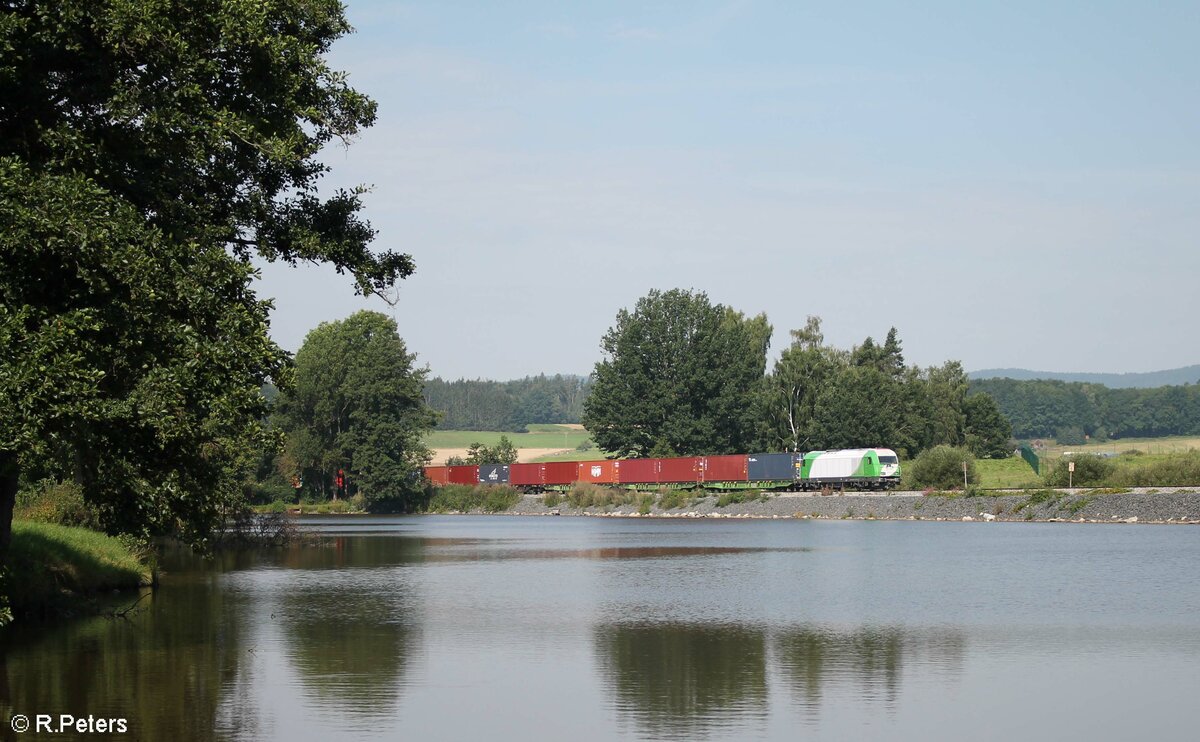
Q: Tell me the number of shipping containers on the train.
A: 10